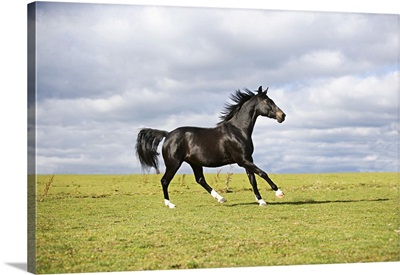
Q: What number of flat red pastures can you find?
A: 0